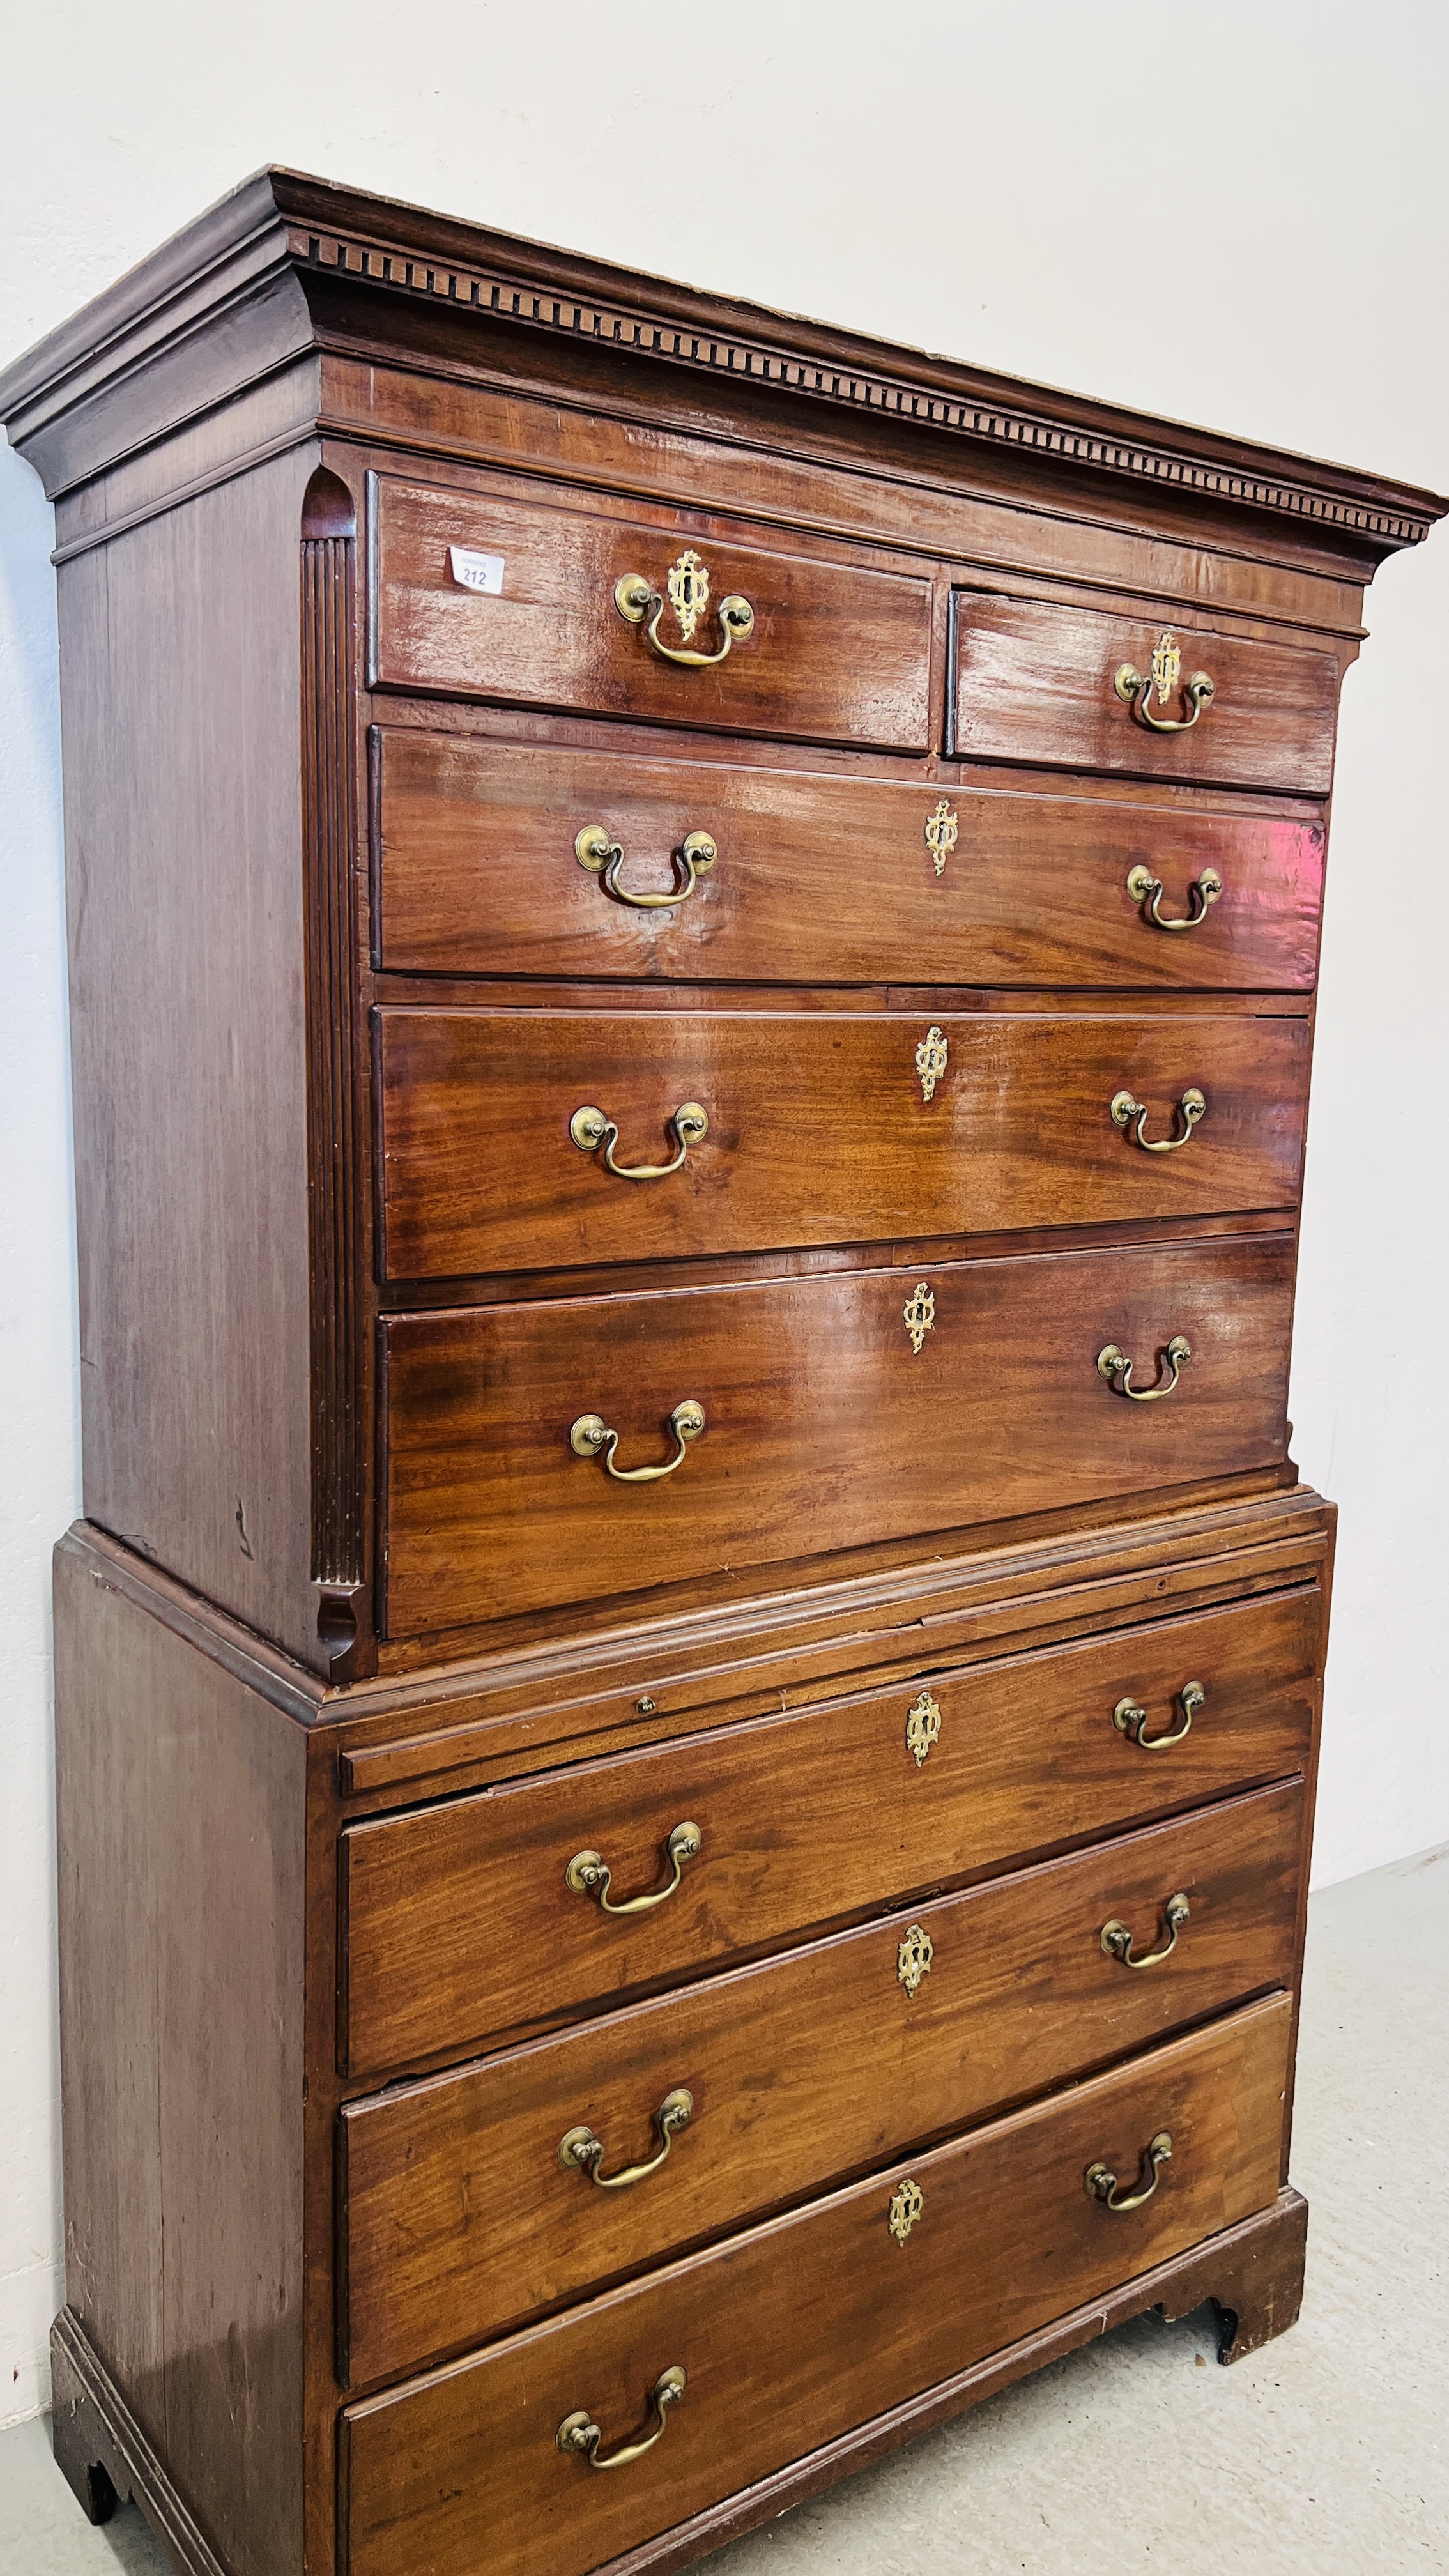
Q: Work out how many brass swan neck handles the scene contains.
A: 14